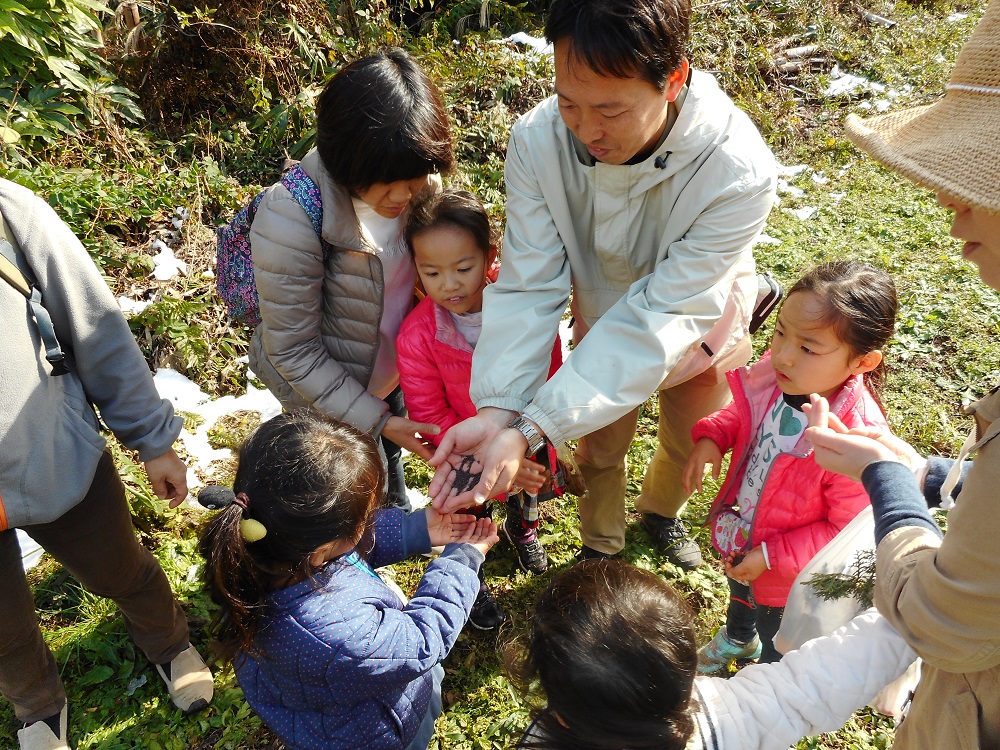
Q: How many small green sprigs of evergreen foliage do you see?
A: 1